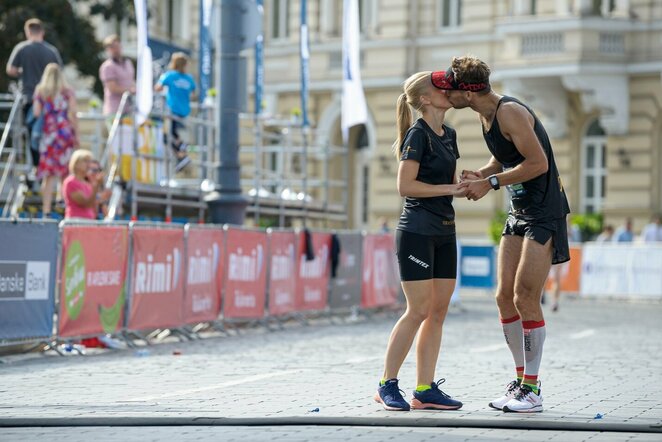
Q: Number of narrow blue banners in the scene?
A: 3